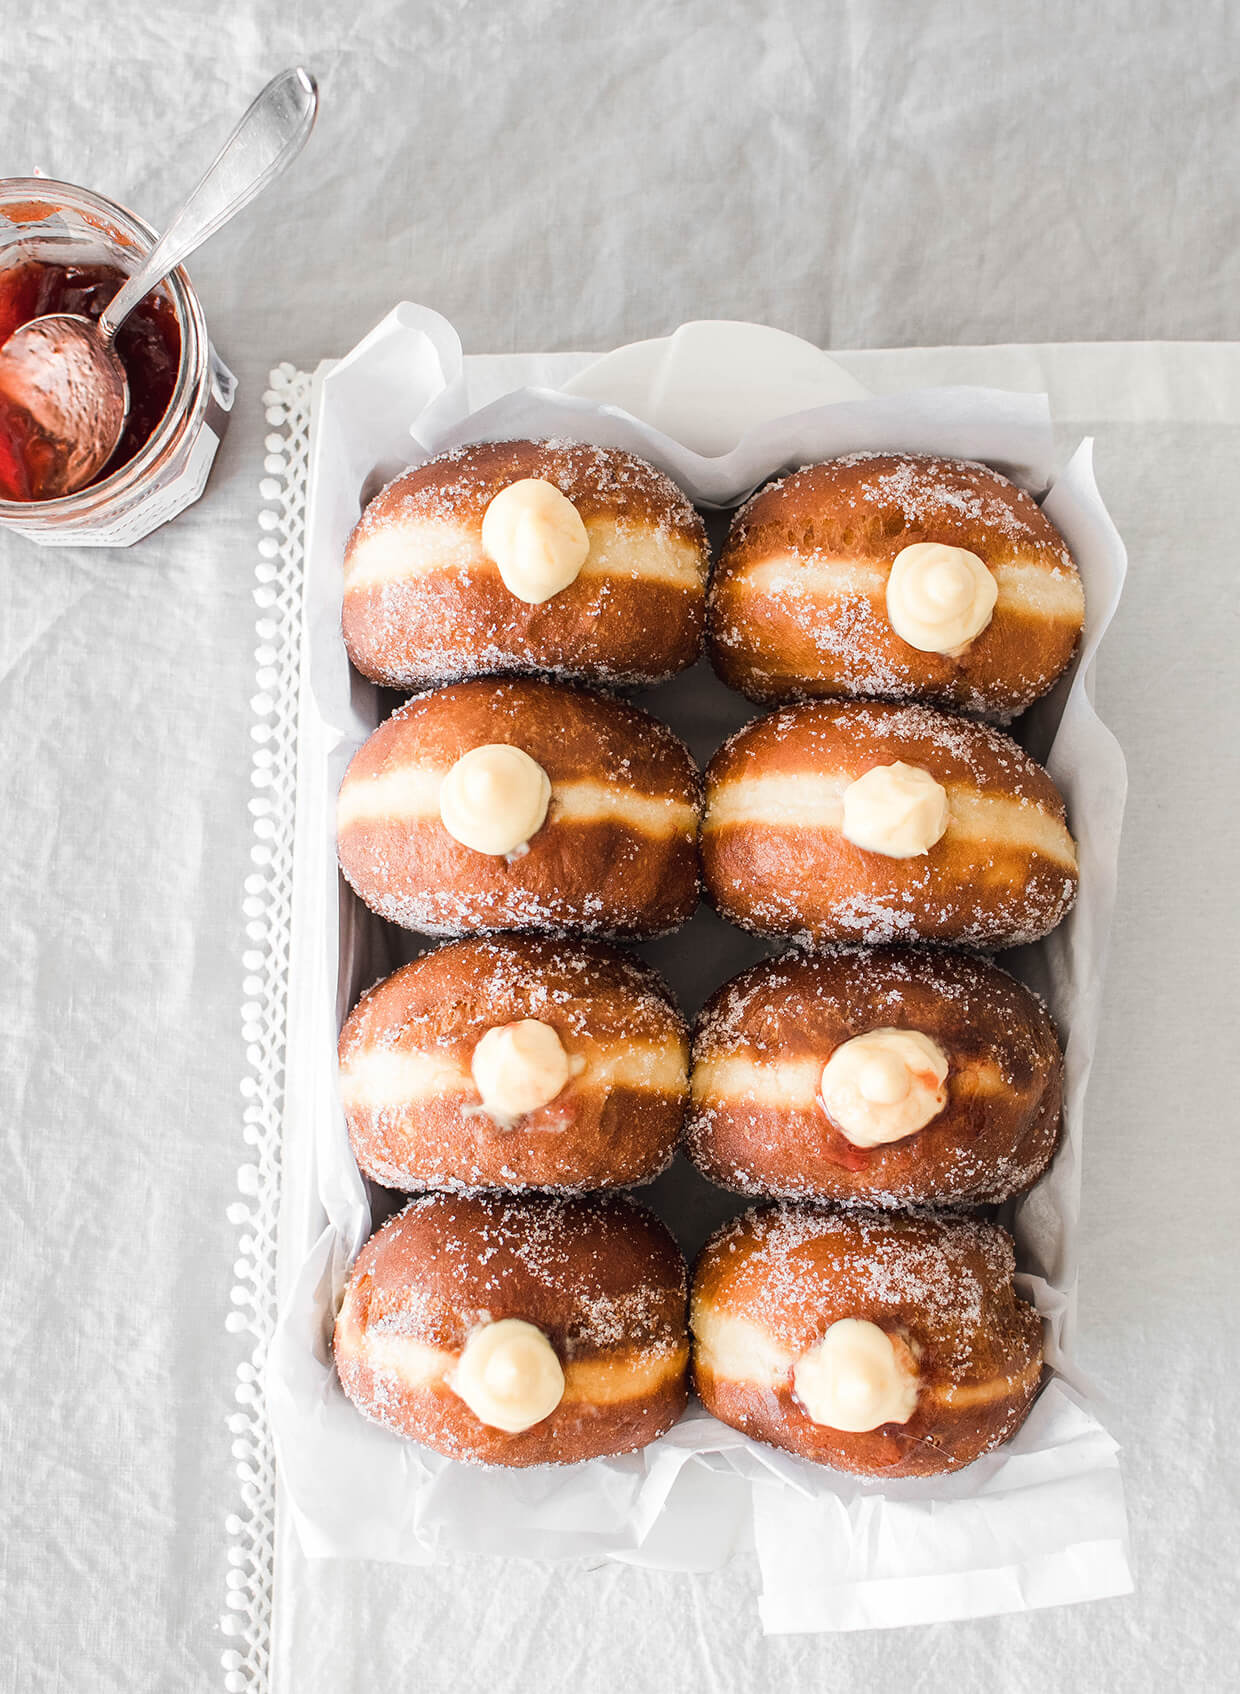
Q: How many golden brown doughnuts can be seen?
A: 8